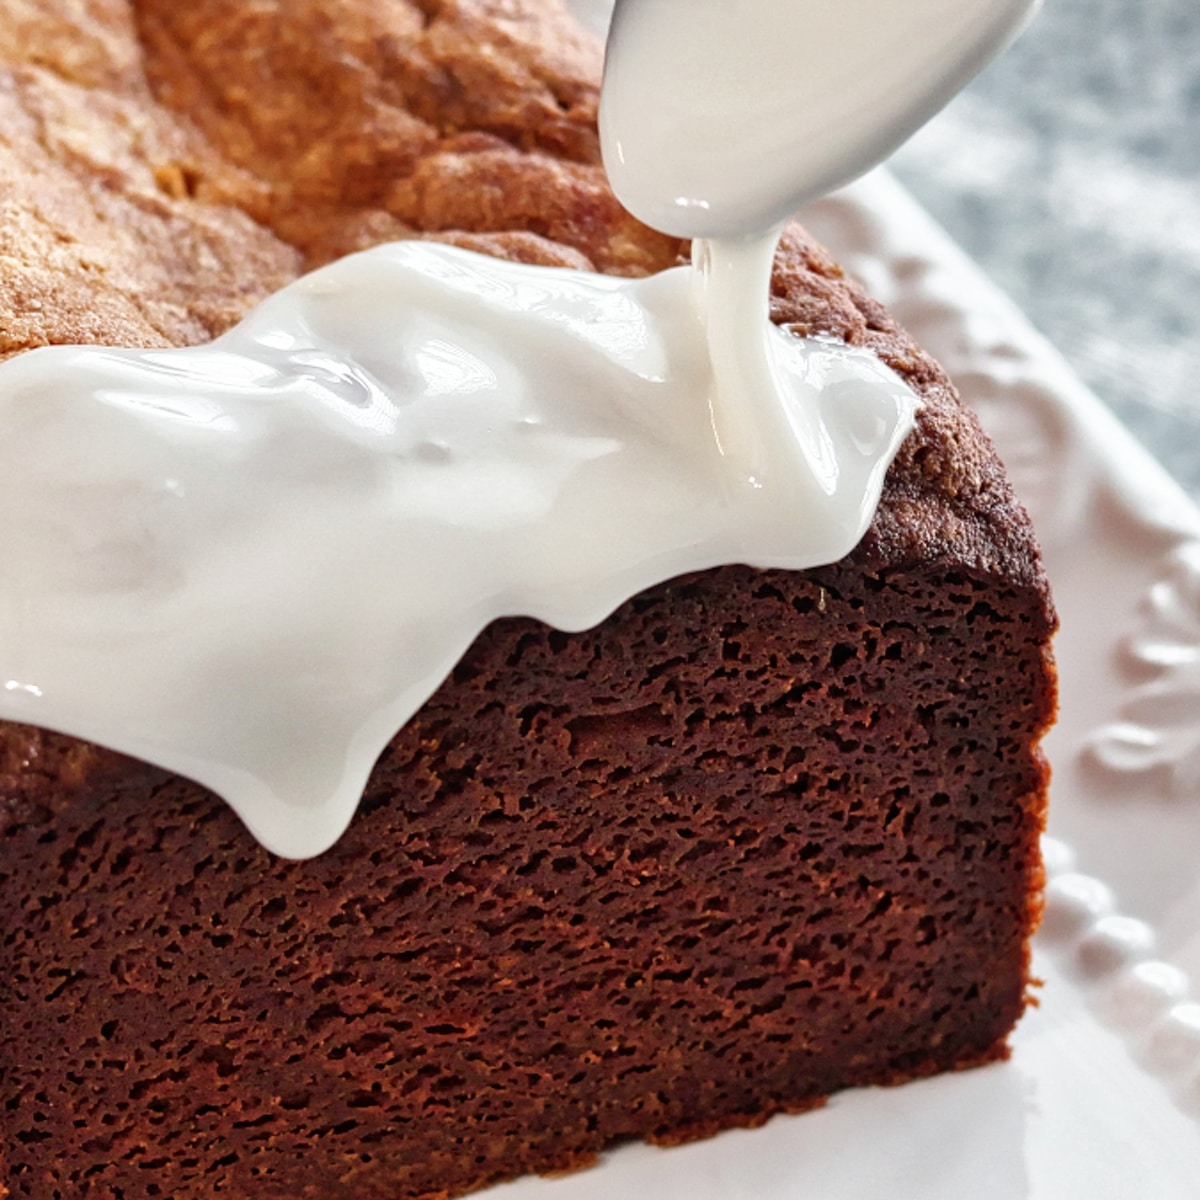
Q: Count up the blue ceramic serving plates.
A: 0